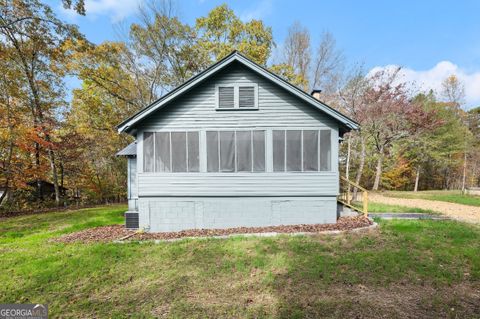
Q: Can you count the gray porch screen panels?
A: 12